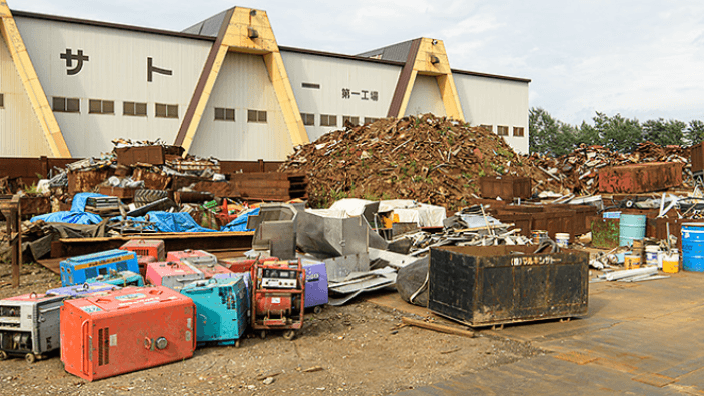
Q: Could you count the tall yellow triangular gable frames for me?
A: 3